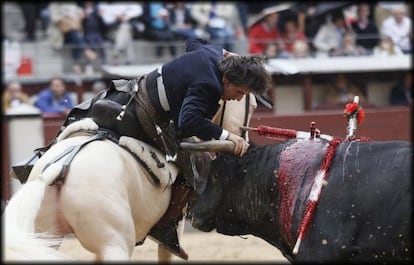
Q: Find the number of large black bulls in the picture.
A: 1